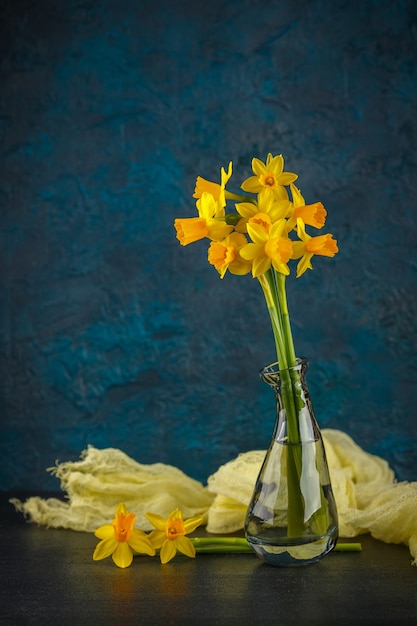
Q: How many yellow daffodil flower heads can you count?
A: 10